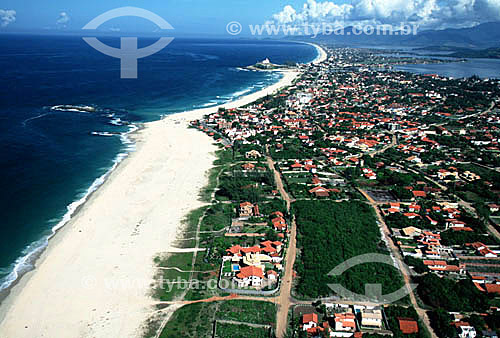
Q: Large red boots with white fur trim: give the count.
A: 0